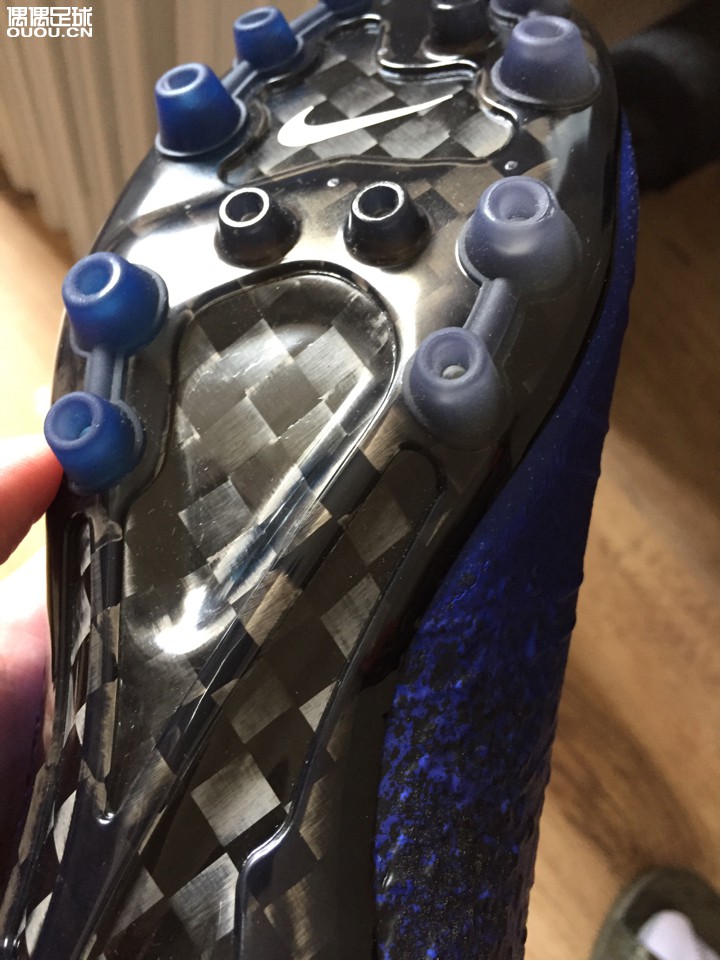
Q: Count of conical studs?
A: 12